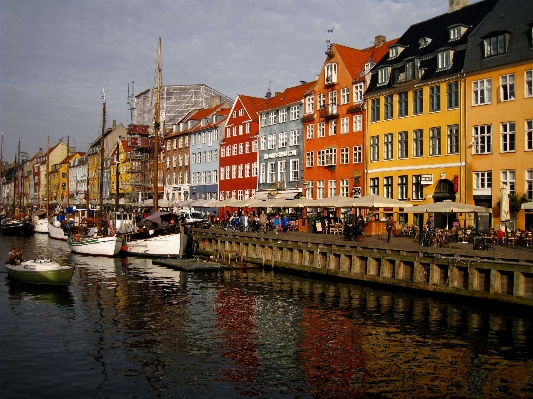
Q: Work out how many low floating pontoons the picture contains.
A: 1